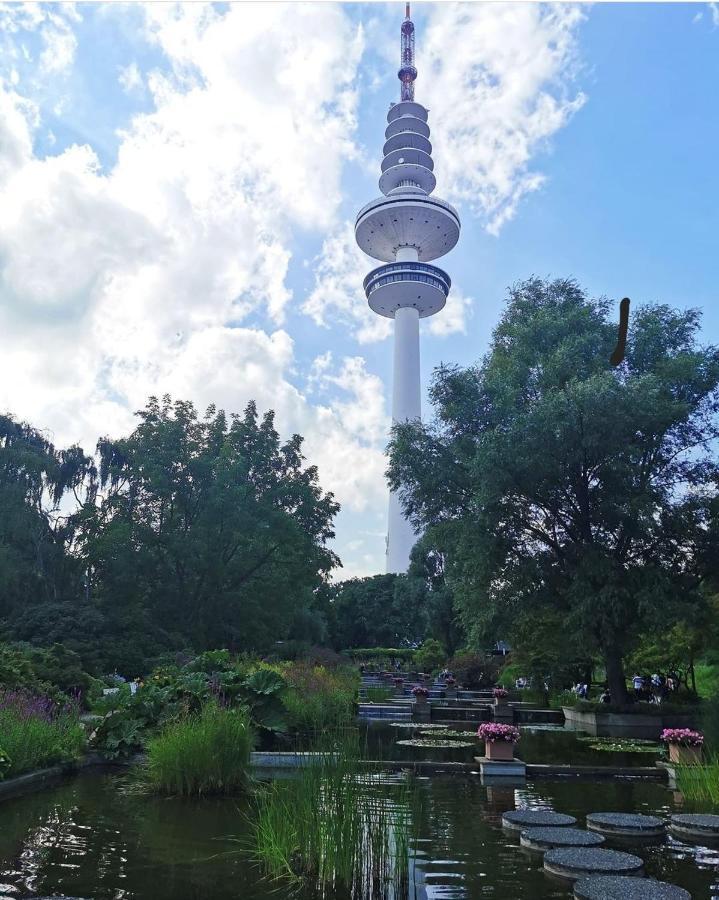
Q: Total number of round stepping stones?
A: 6